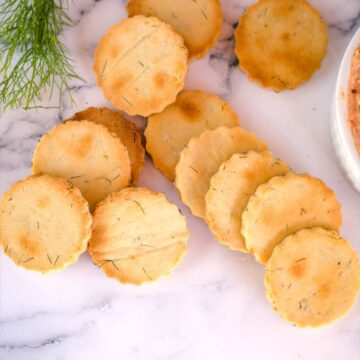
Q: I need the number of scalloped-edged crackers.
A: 12